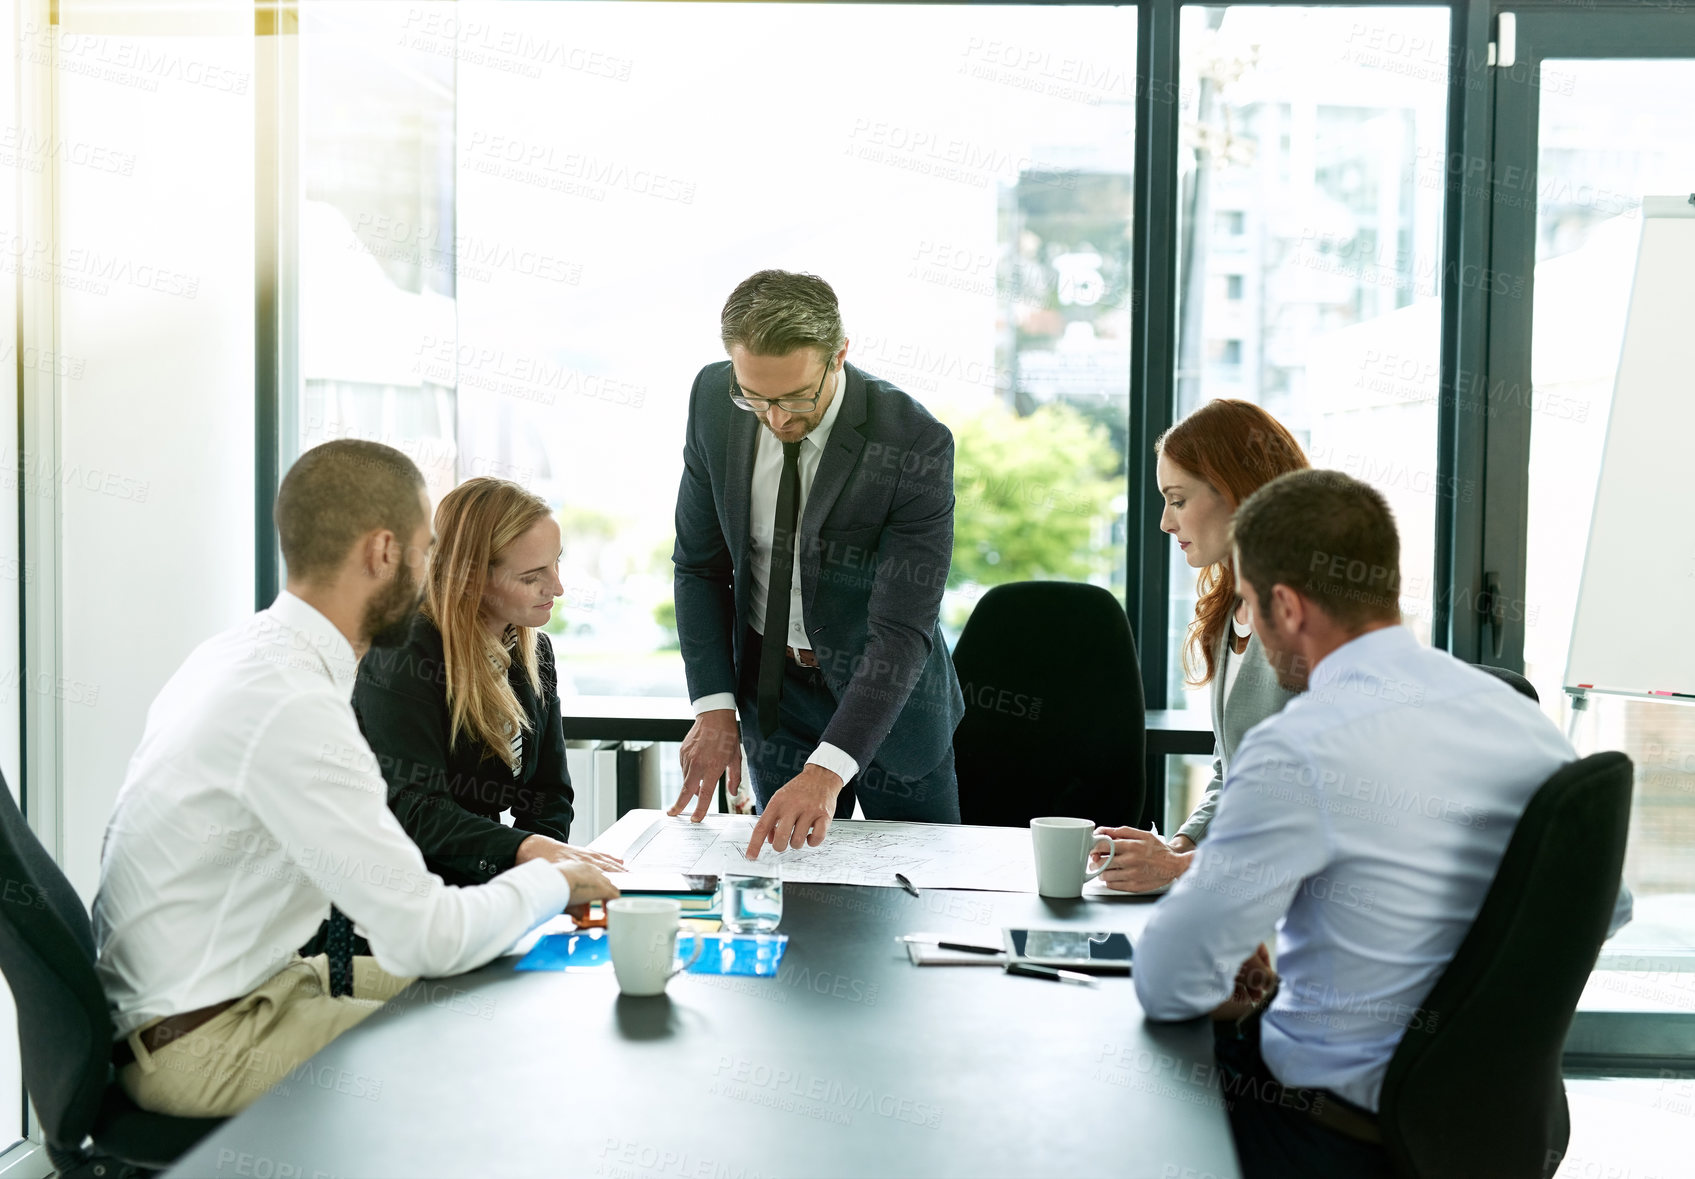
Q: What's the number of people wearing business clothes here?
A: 5